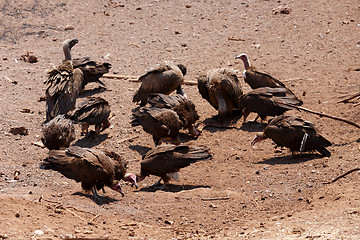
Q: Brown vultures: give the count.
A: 14